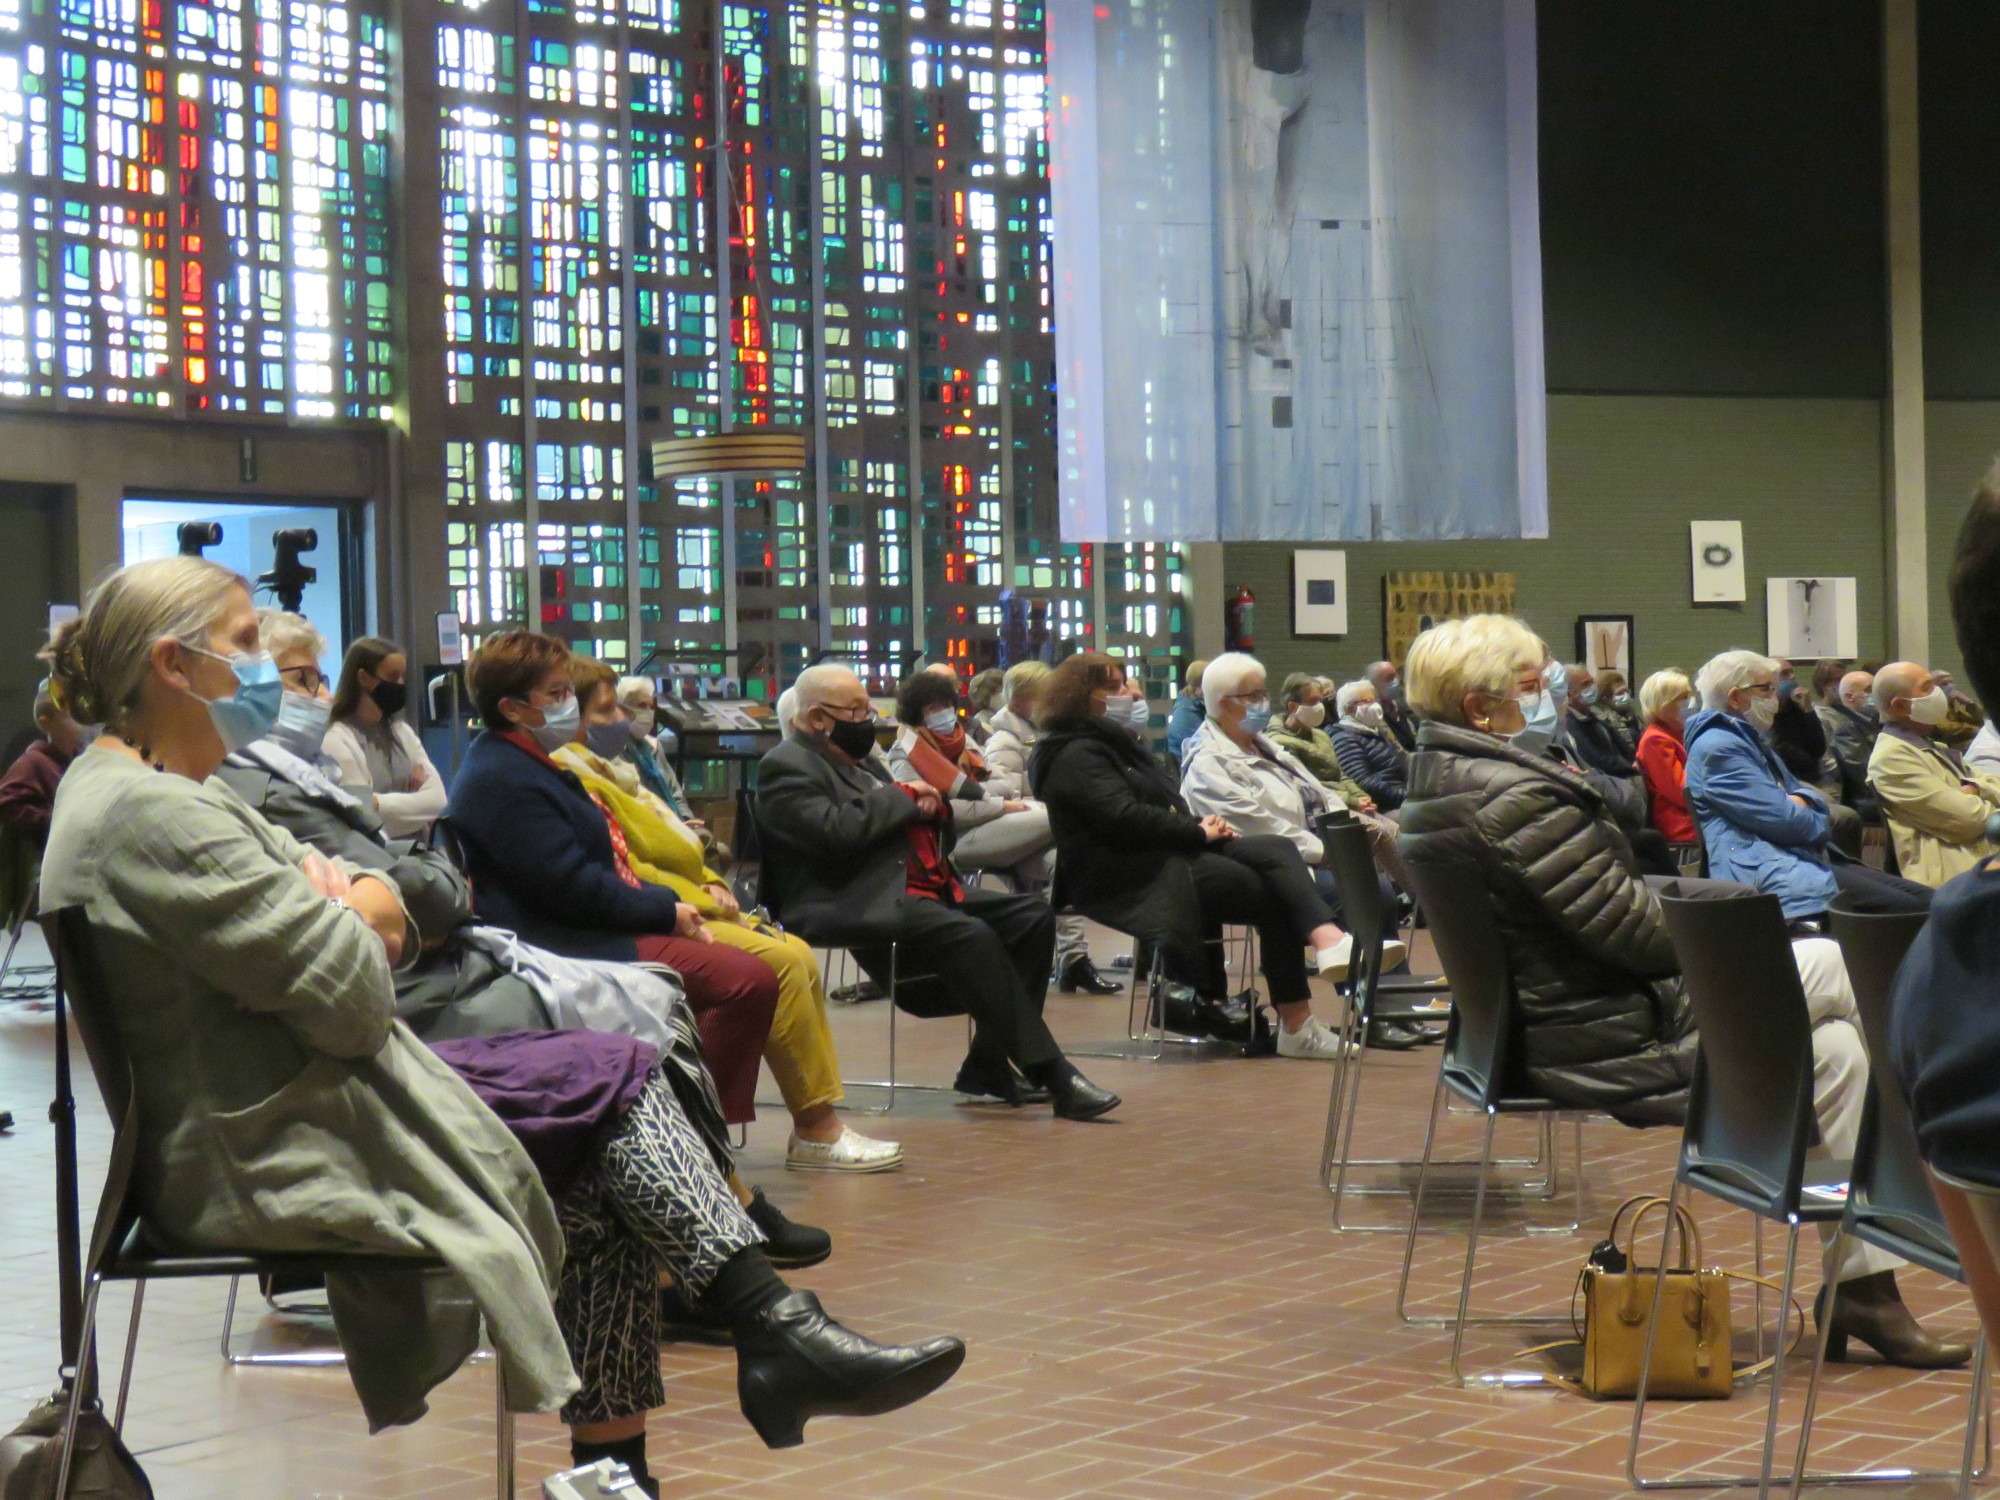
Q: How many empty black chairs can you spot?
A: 4